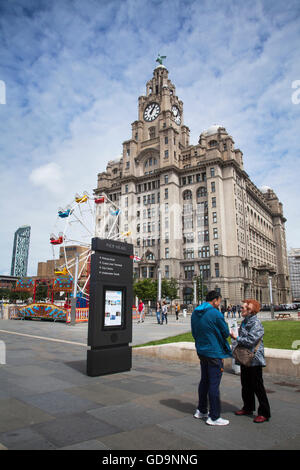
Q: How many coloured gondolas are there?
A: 7